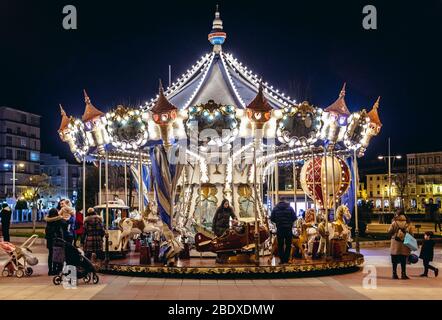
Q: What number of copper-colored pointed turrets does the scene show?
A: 6